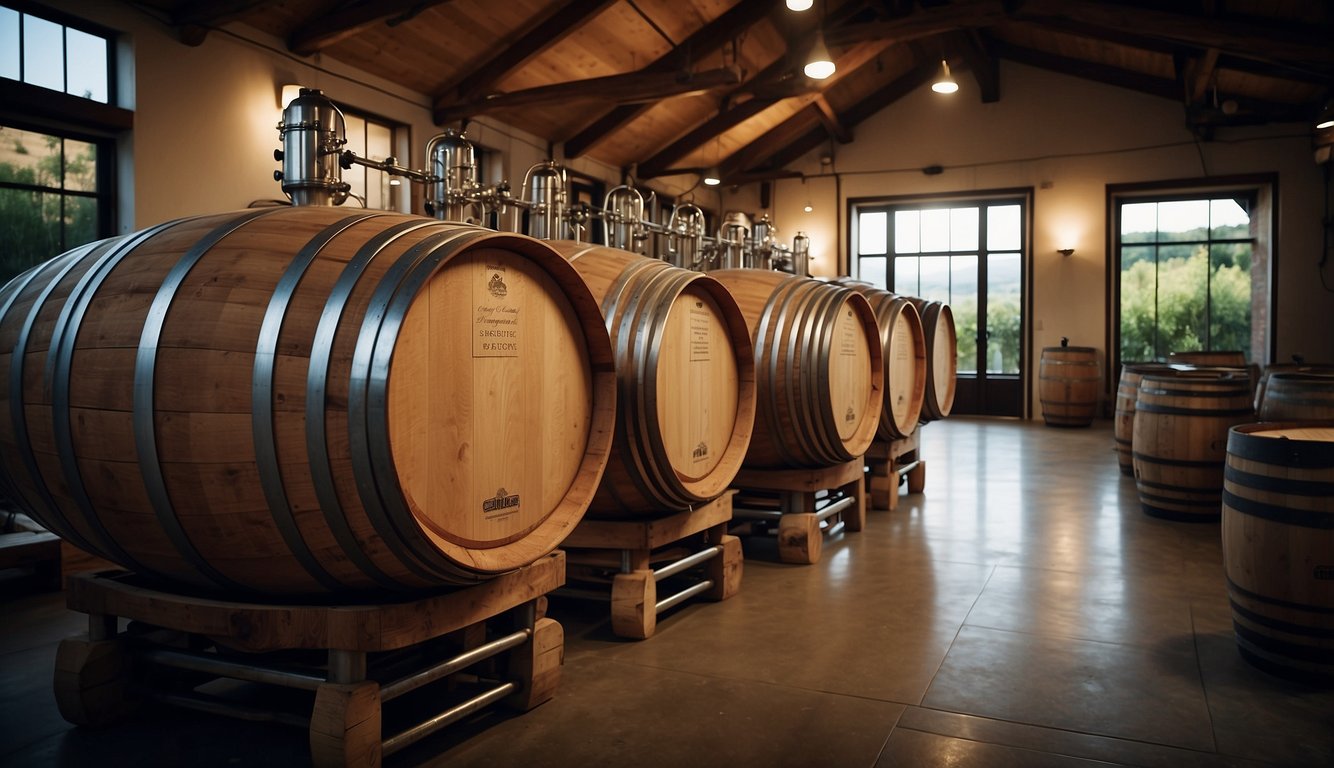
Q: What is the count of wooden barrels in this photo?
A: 12